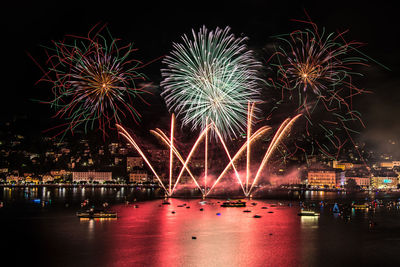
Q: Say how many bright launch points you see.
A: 3